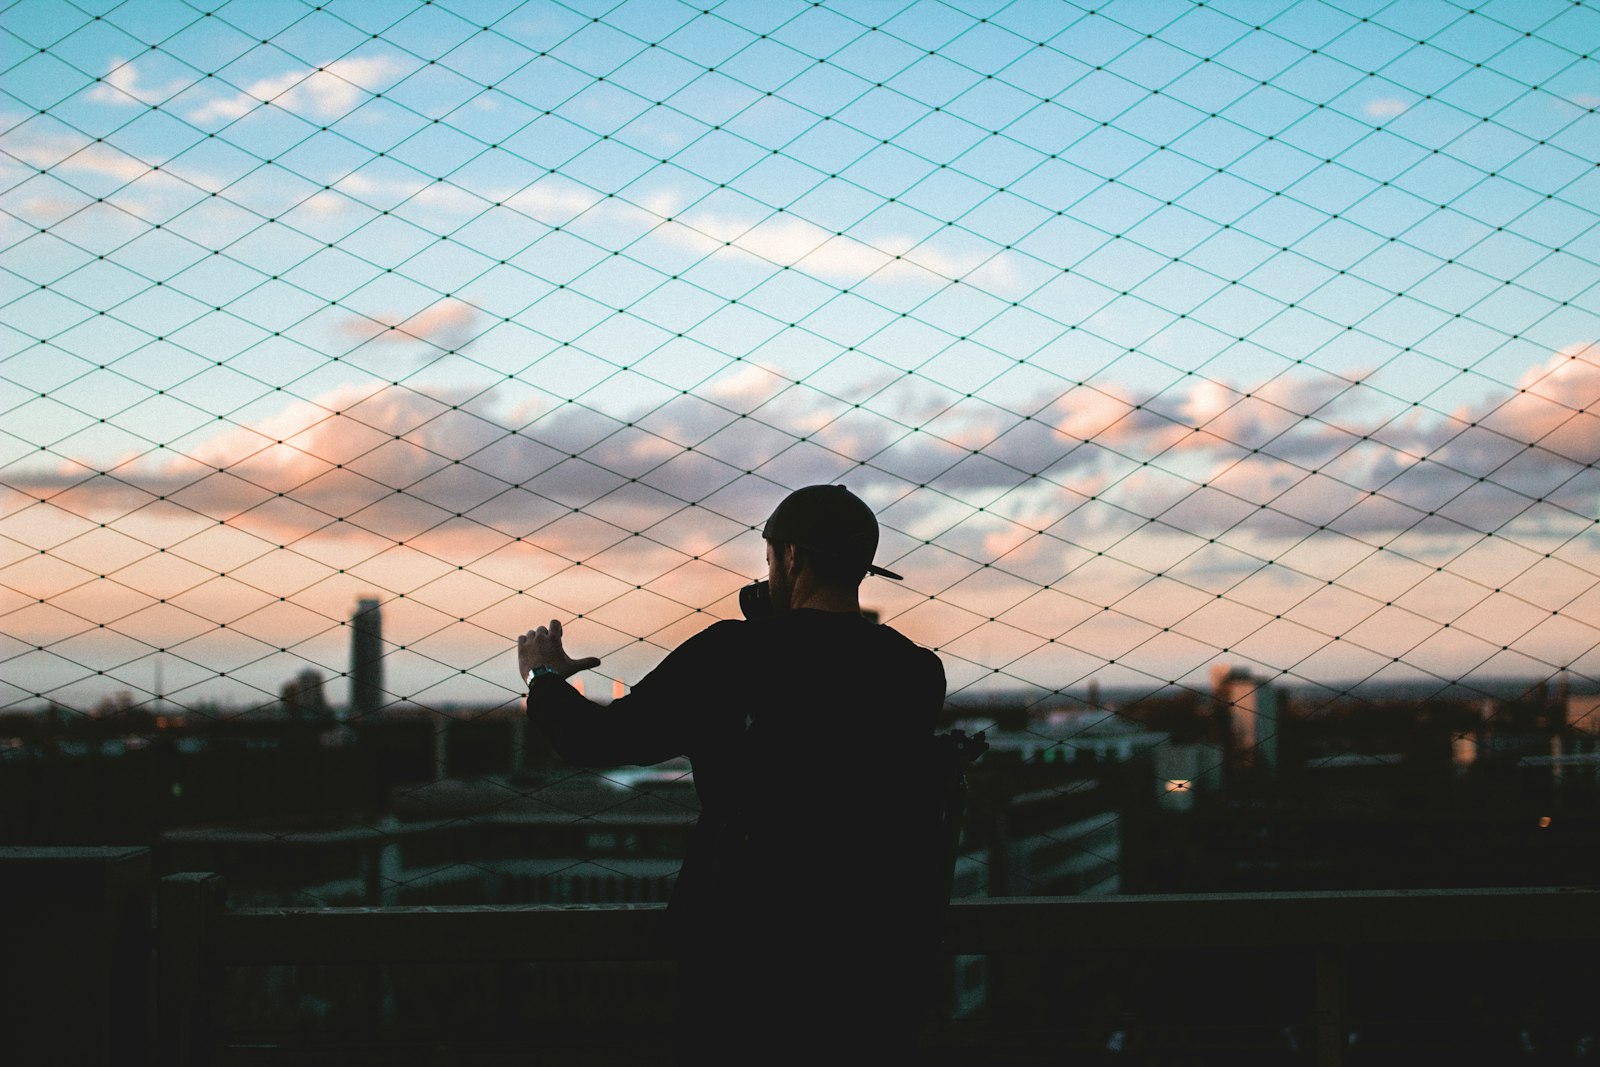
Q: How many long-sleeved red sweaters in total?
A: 0